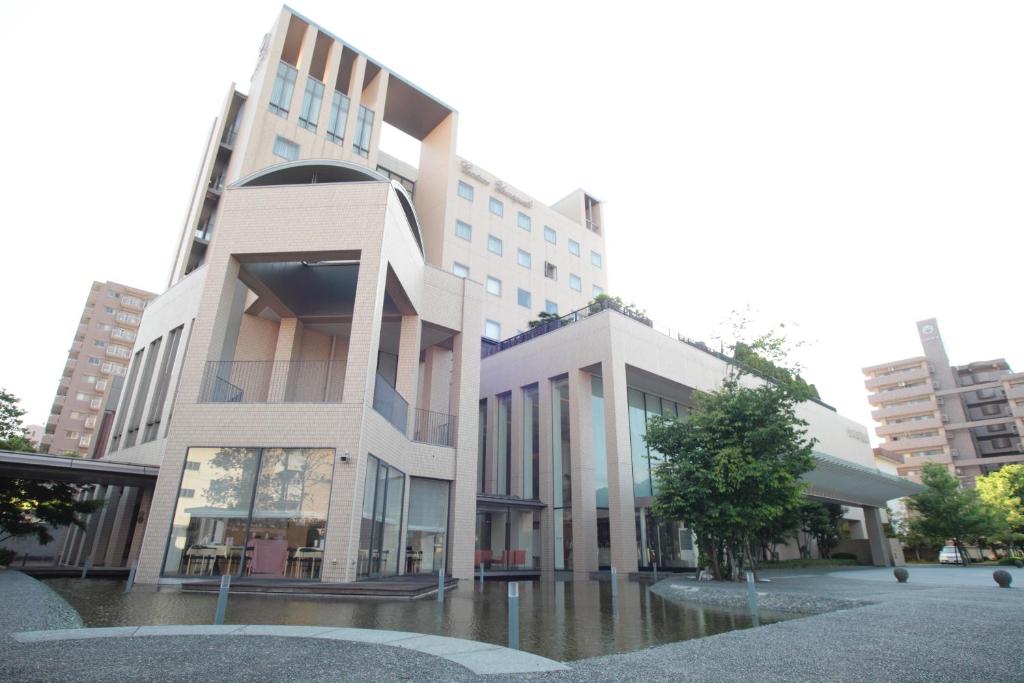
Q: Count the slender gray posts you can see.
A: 9